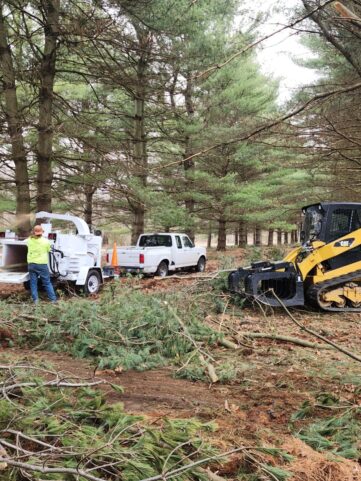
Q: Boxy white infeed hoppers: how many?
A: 1